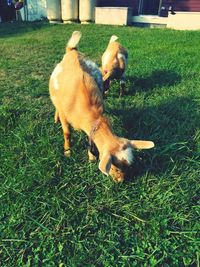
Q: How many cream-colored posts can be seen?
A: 3